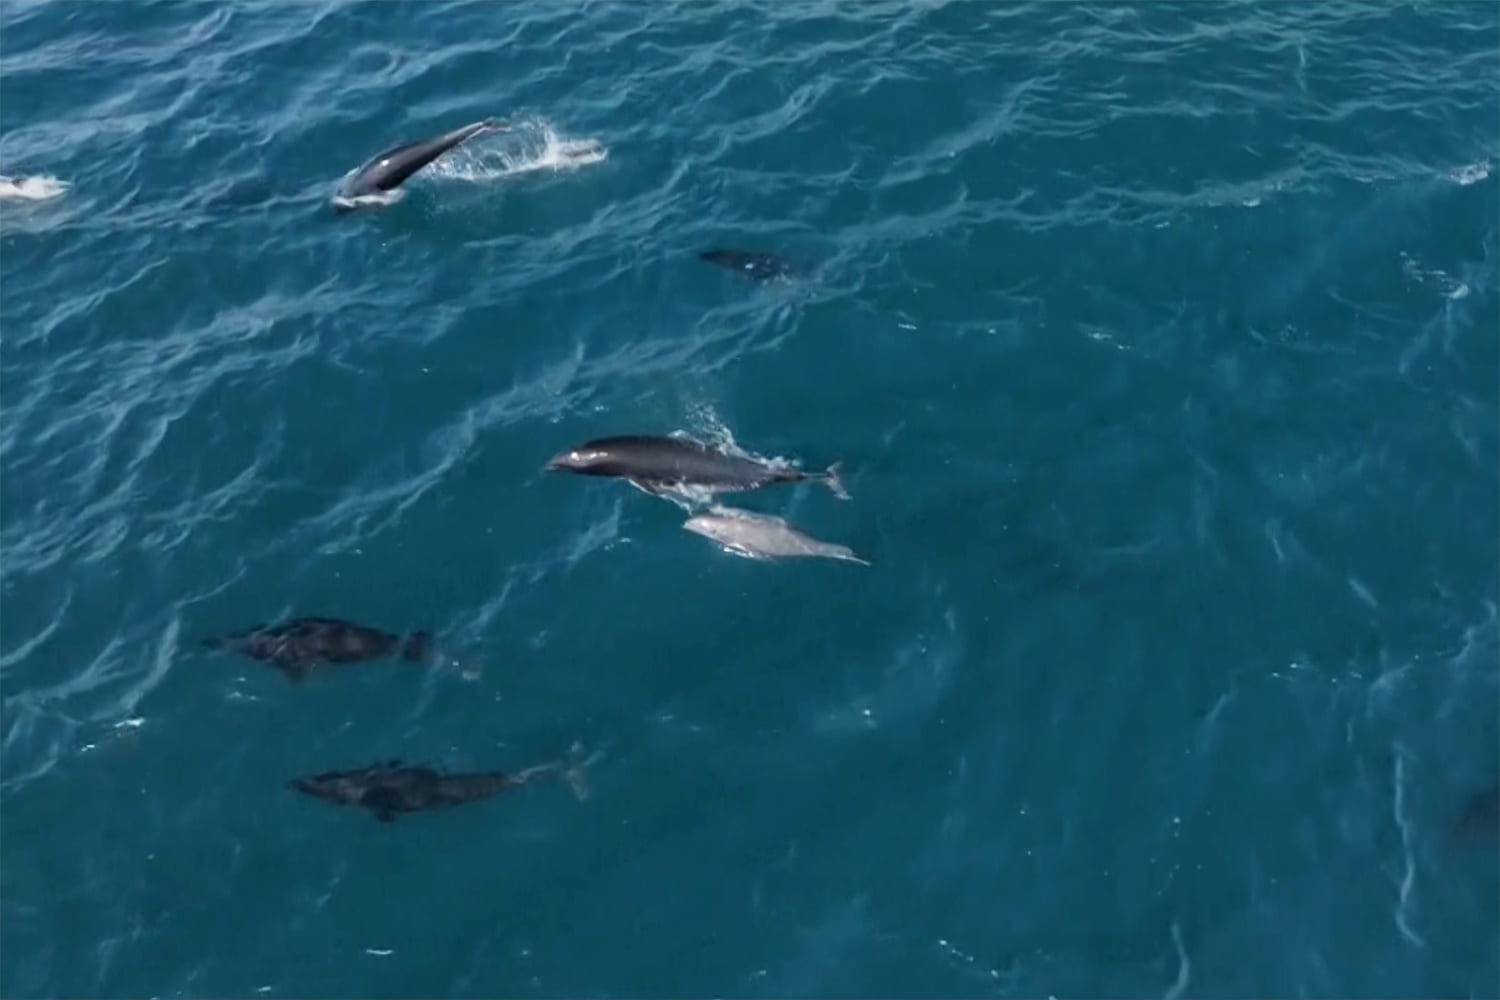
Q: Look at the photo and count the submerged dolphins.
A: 3